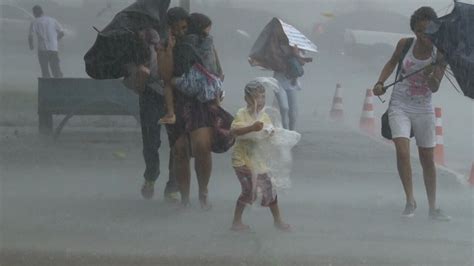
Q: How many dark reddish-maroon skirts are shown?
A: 1